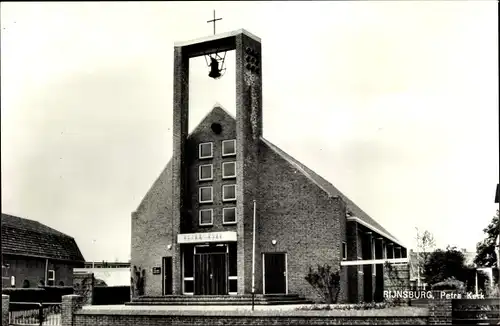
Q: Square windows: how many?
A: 8